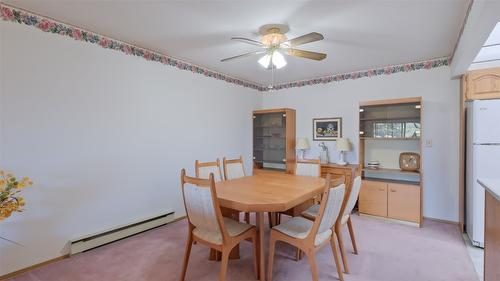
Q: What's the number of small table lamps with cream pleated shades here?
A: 2